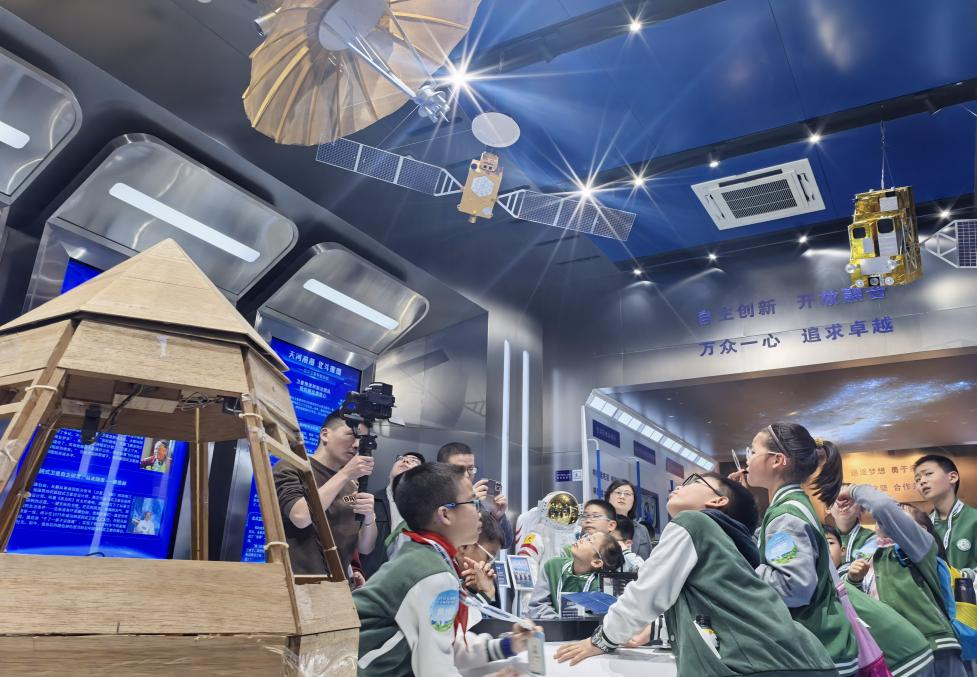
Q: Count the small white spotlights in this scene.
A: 10